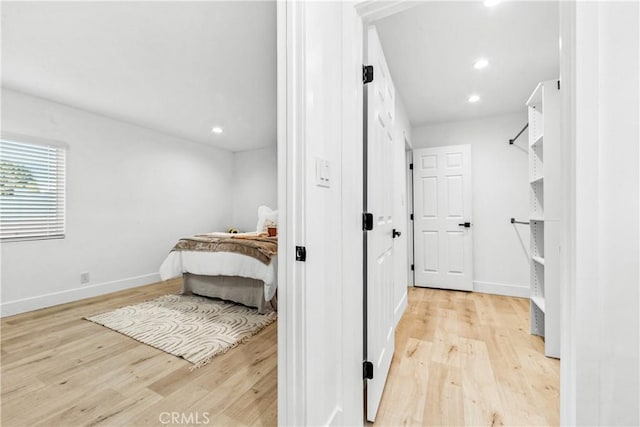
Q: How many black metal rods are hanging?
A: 2